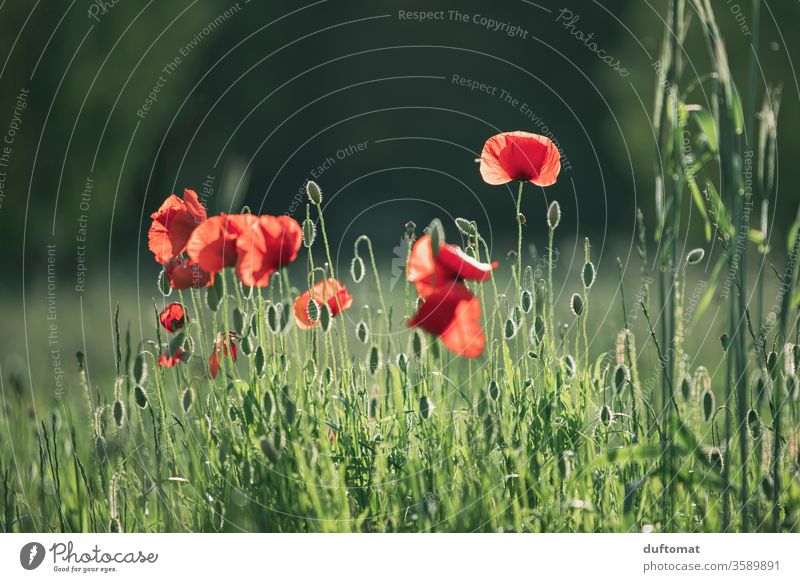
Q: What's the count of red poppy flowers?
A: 11